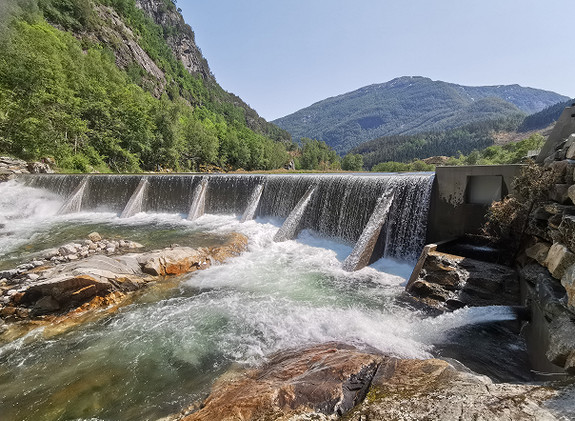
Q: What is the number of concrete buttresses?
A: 6